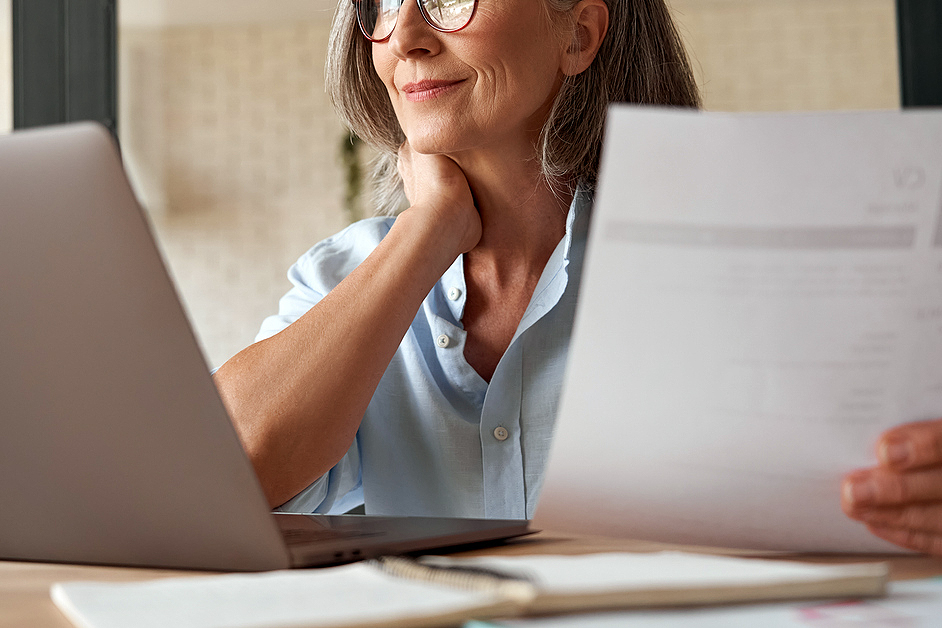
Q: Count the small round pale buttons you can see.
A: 3